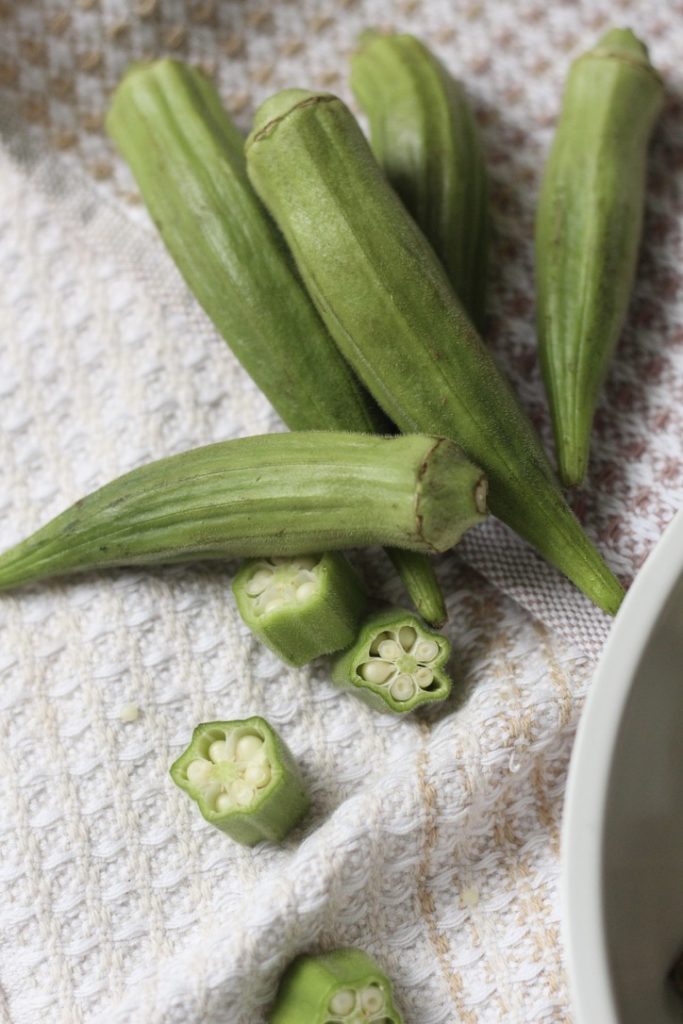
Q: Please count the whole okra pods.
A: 5